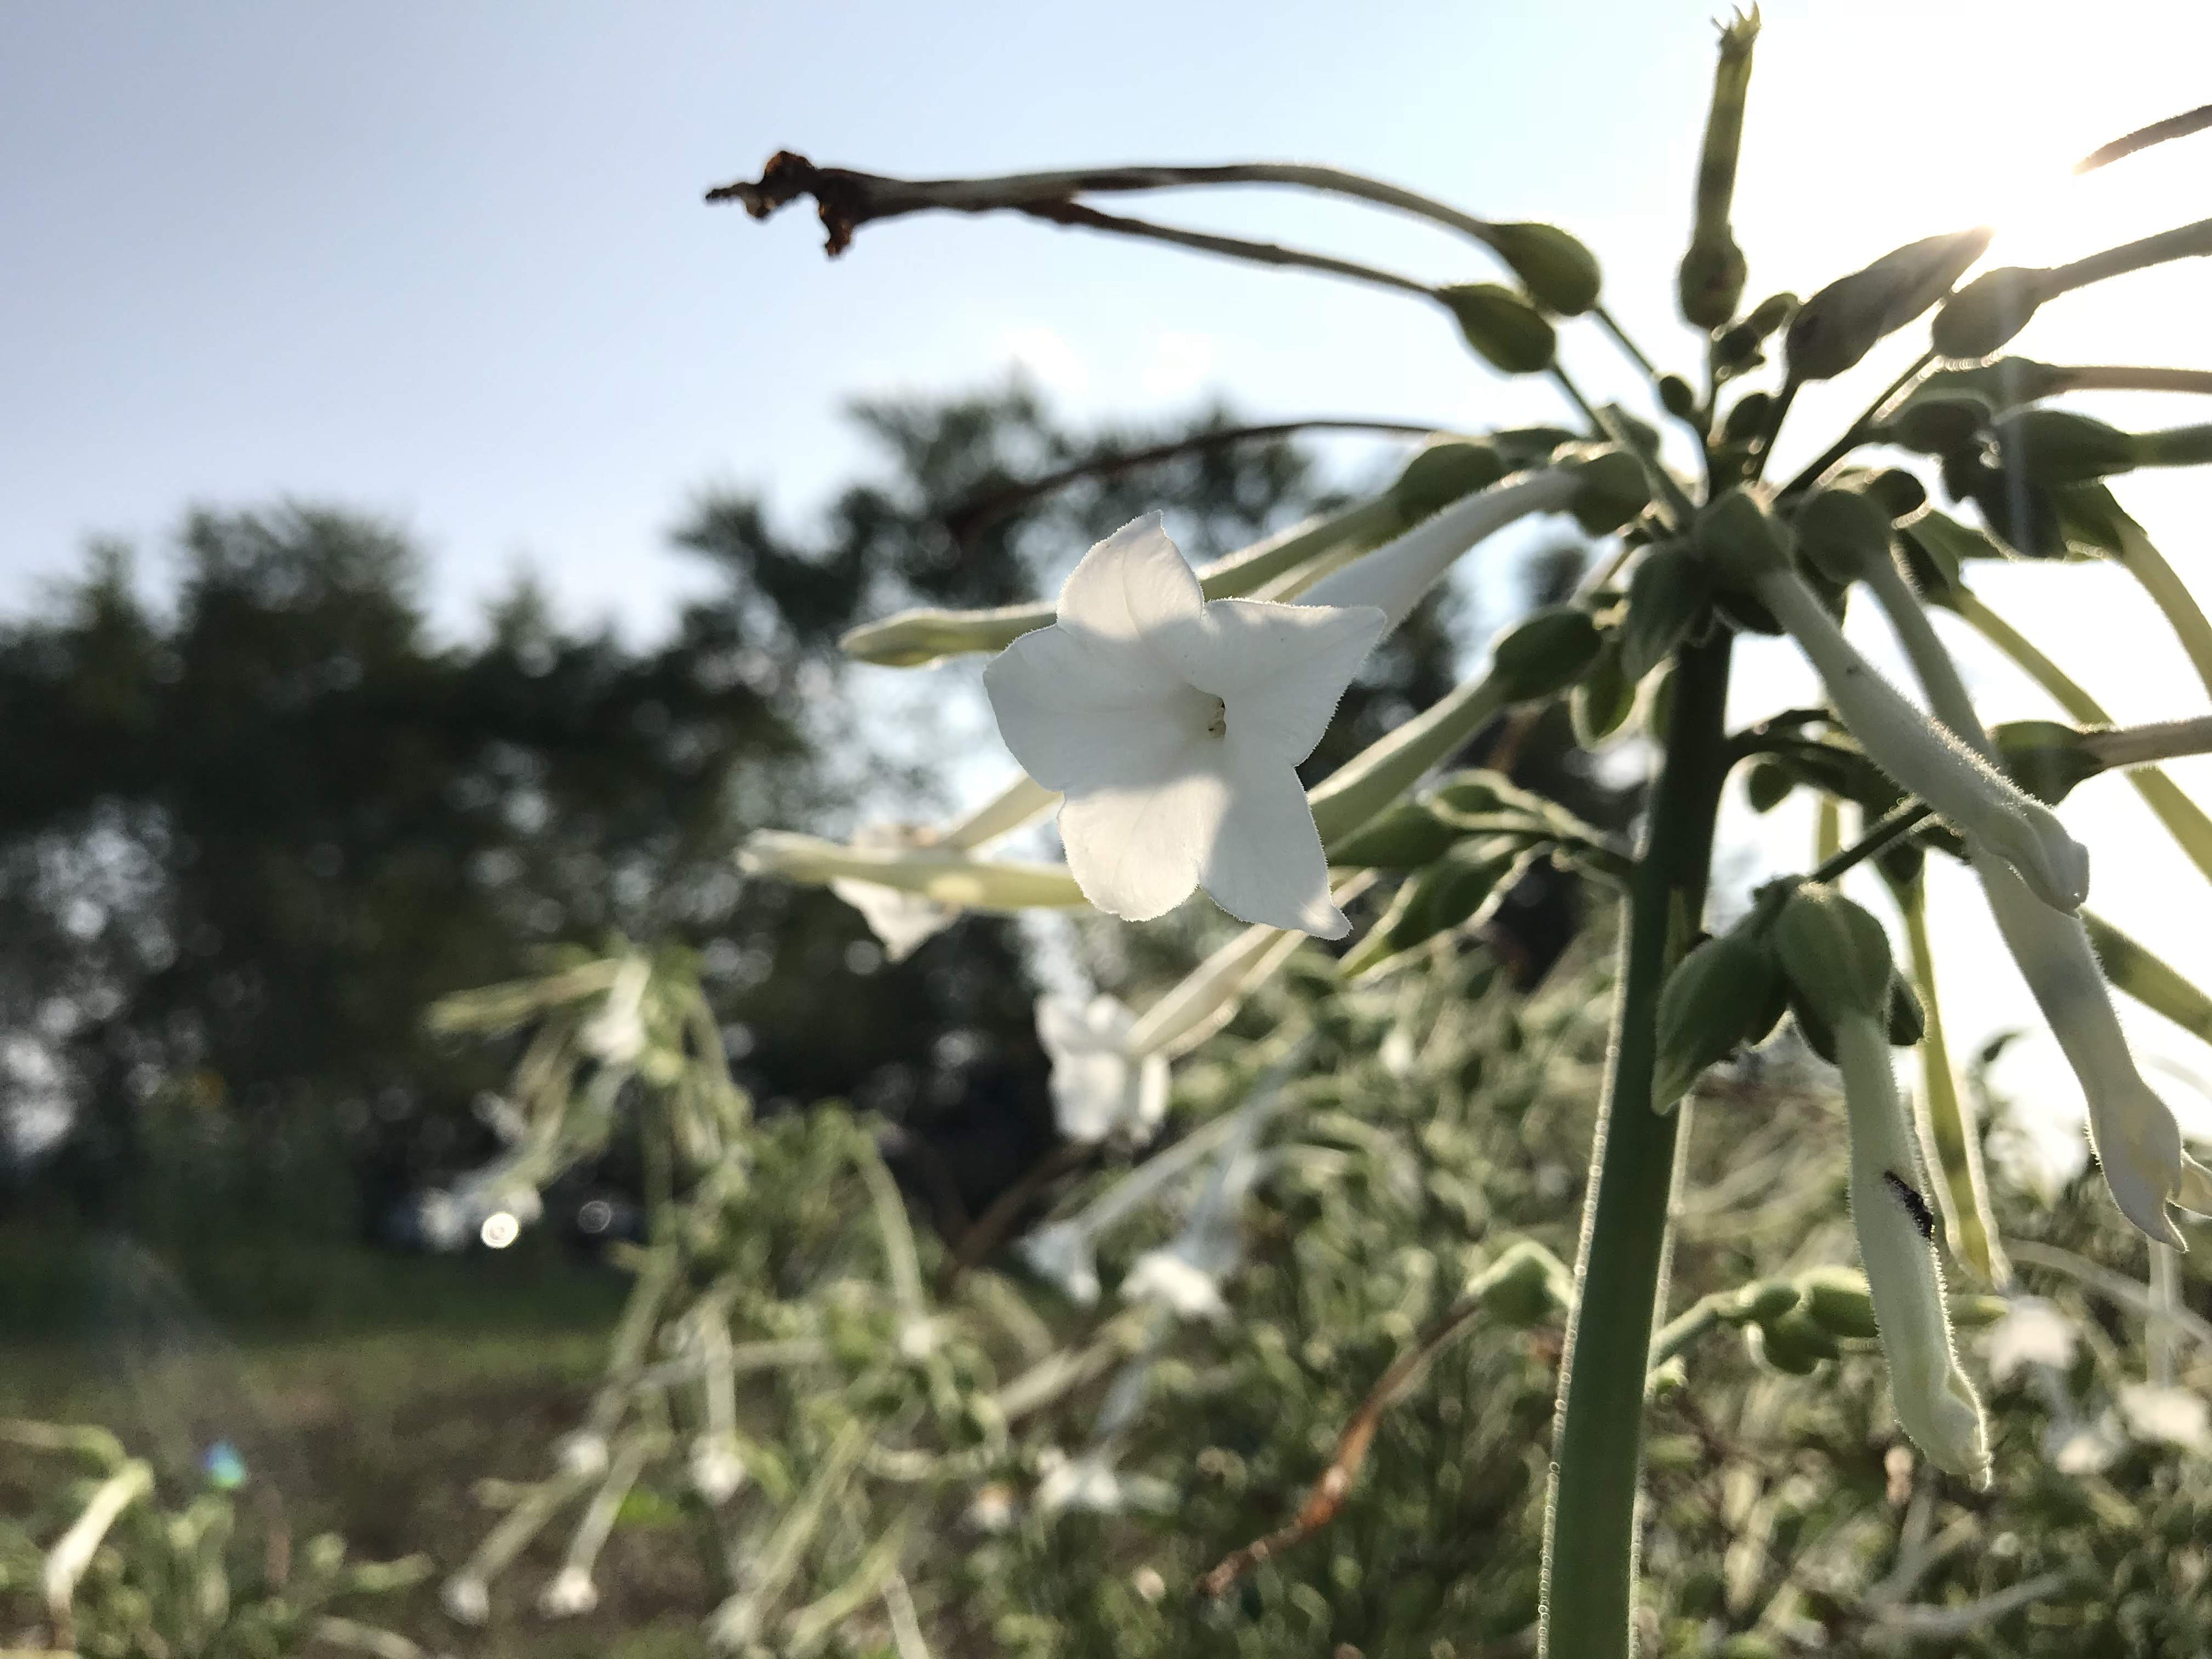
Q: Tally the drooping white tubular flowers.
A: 3